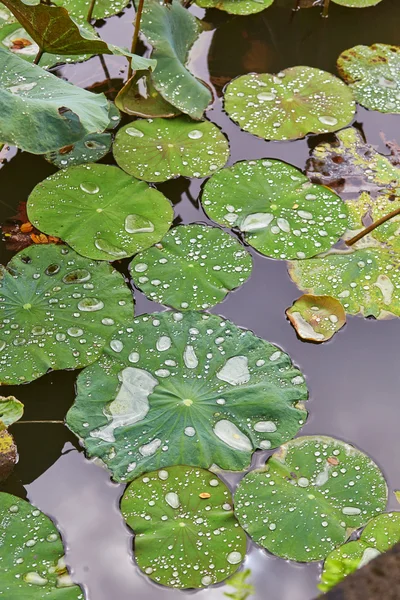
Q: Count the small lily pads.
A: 1